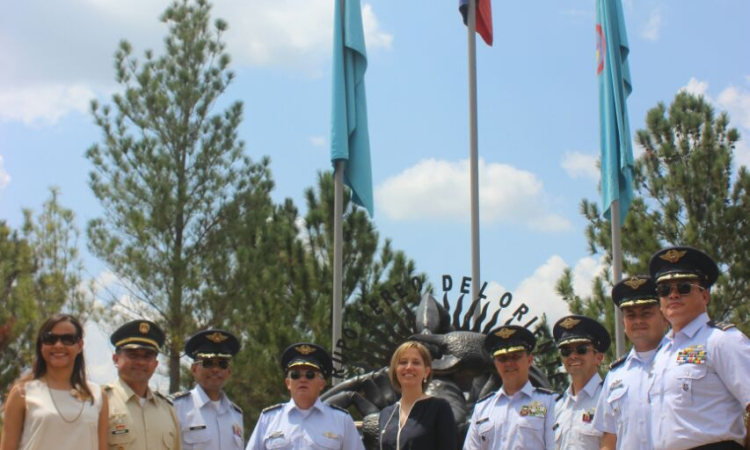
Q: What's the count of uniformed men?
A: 7